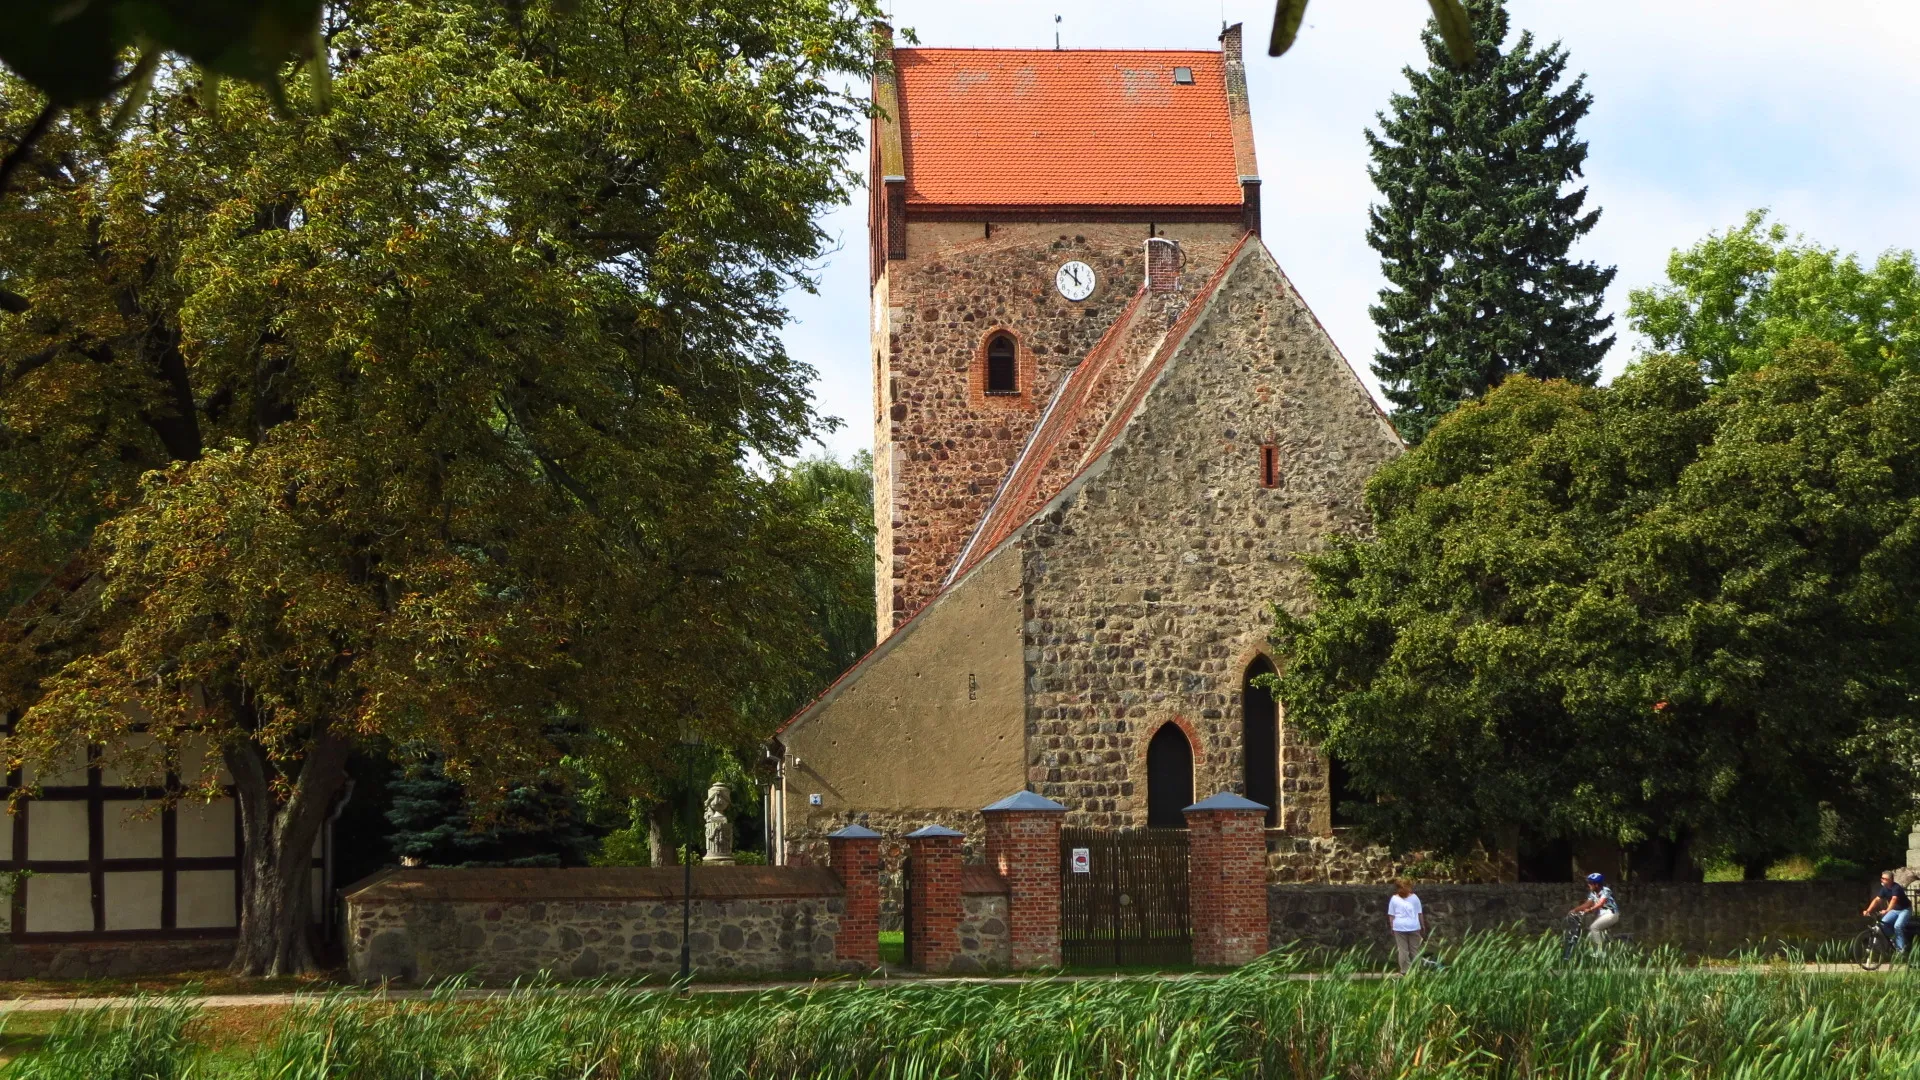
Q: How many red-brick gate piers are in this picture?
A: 4